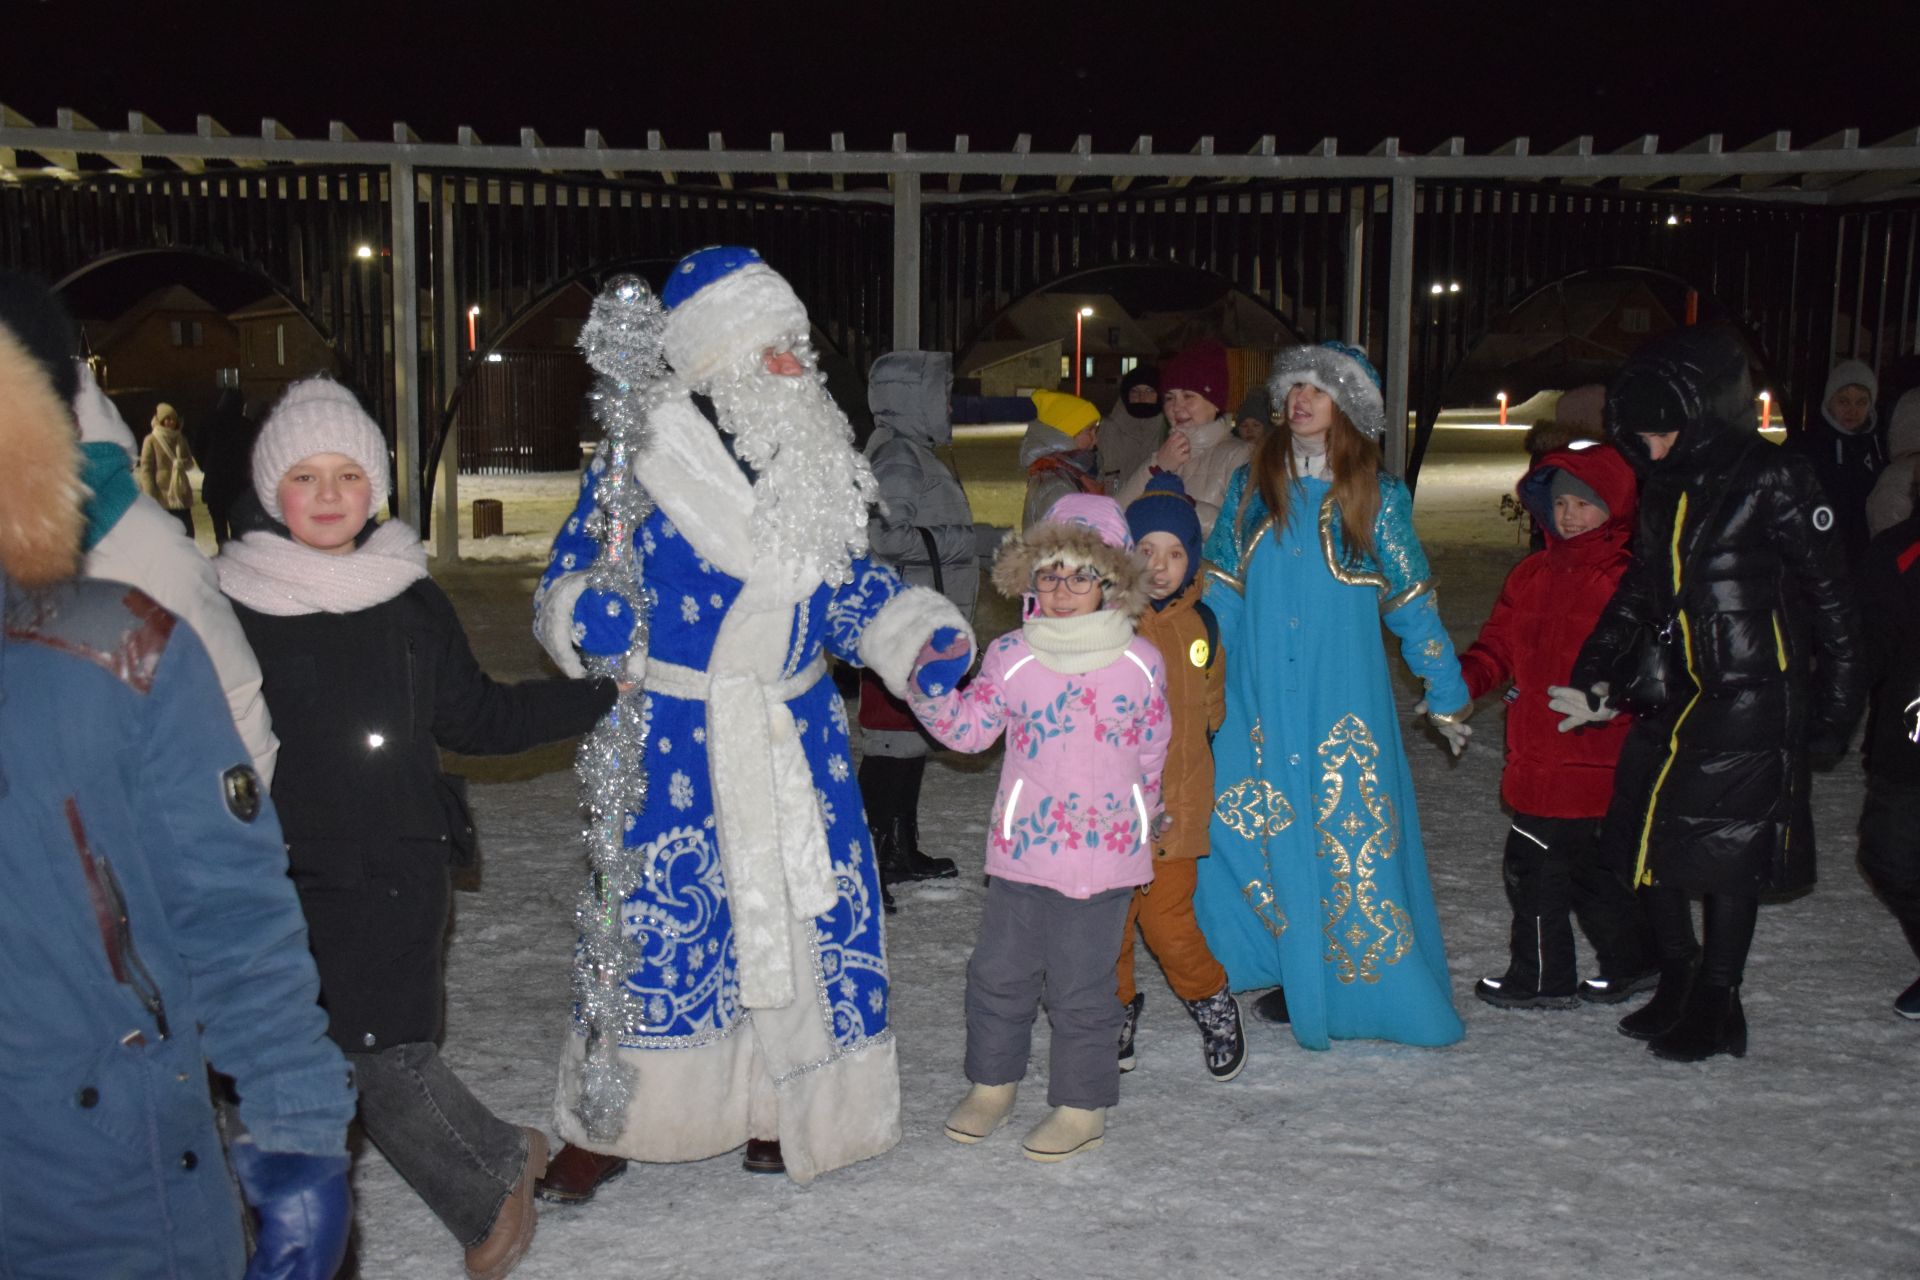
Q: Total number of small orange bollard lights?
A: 2